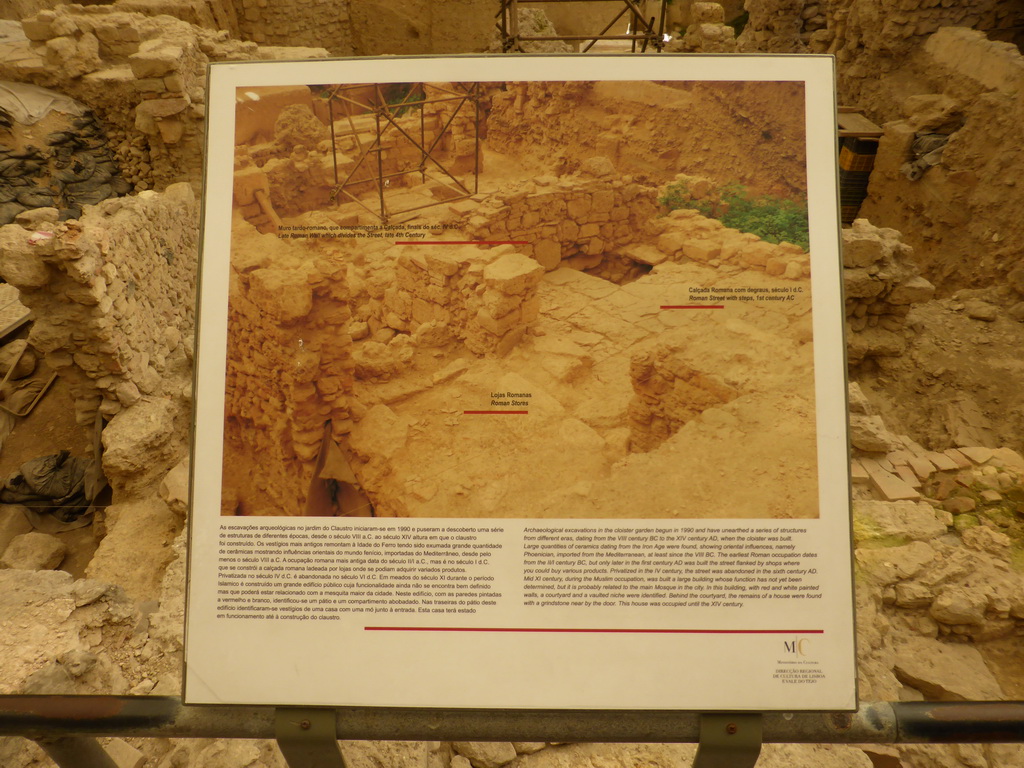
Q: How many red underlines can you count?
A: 4